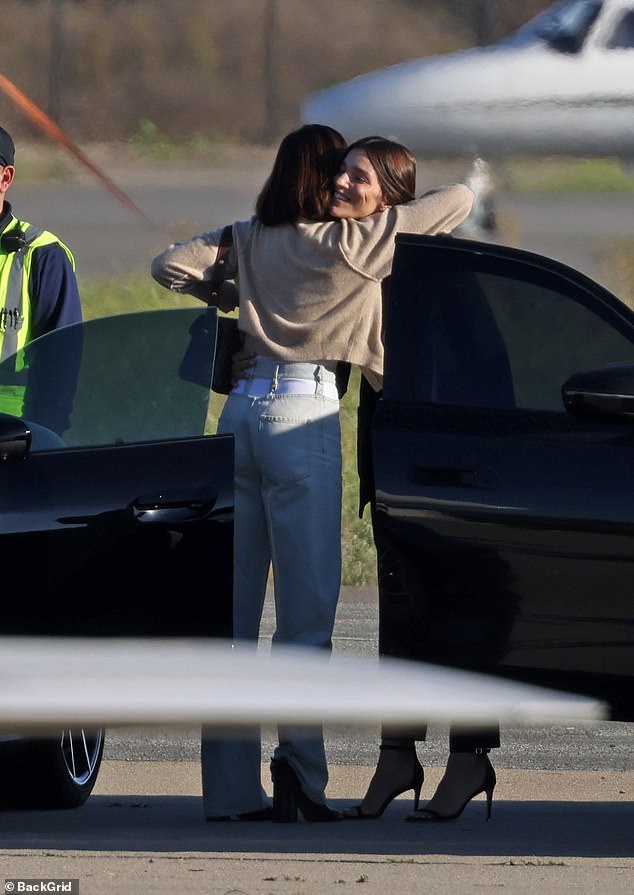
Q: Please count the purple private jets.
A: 0